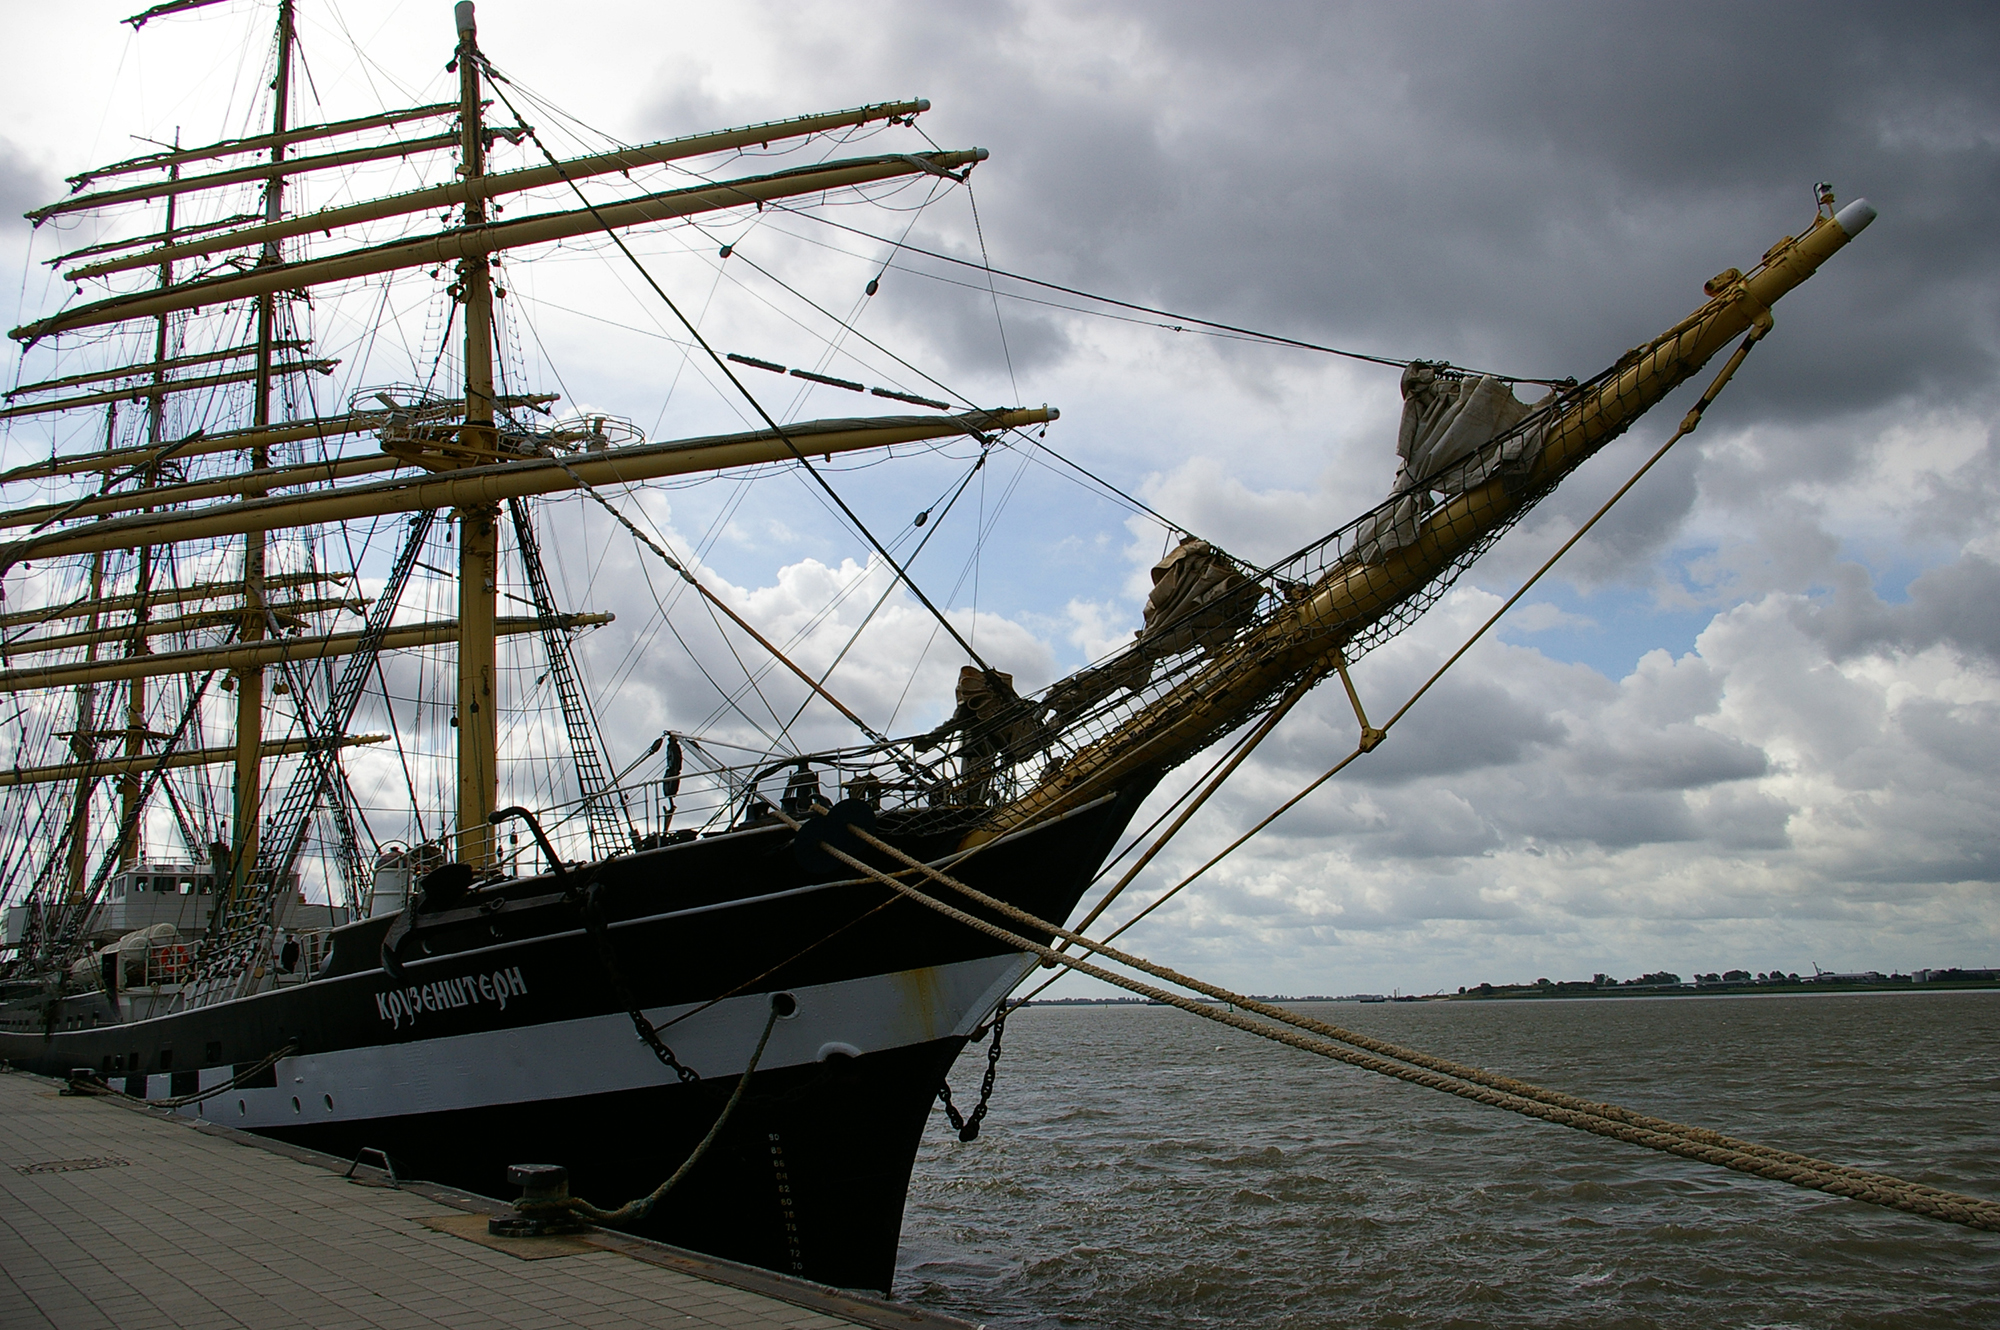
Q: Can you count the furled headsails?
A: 3